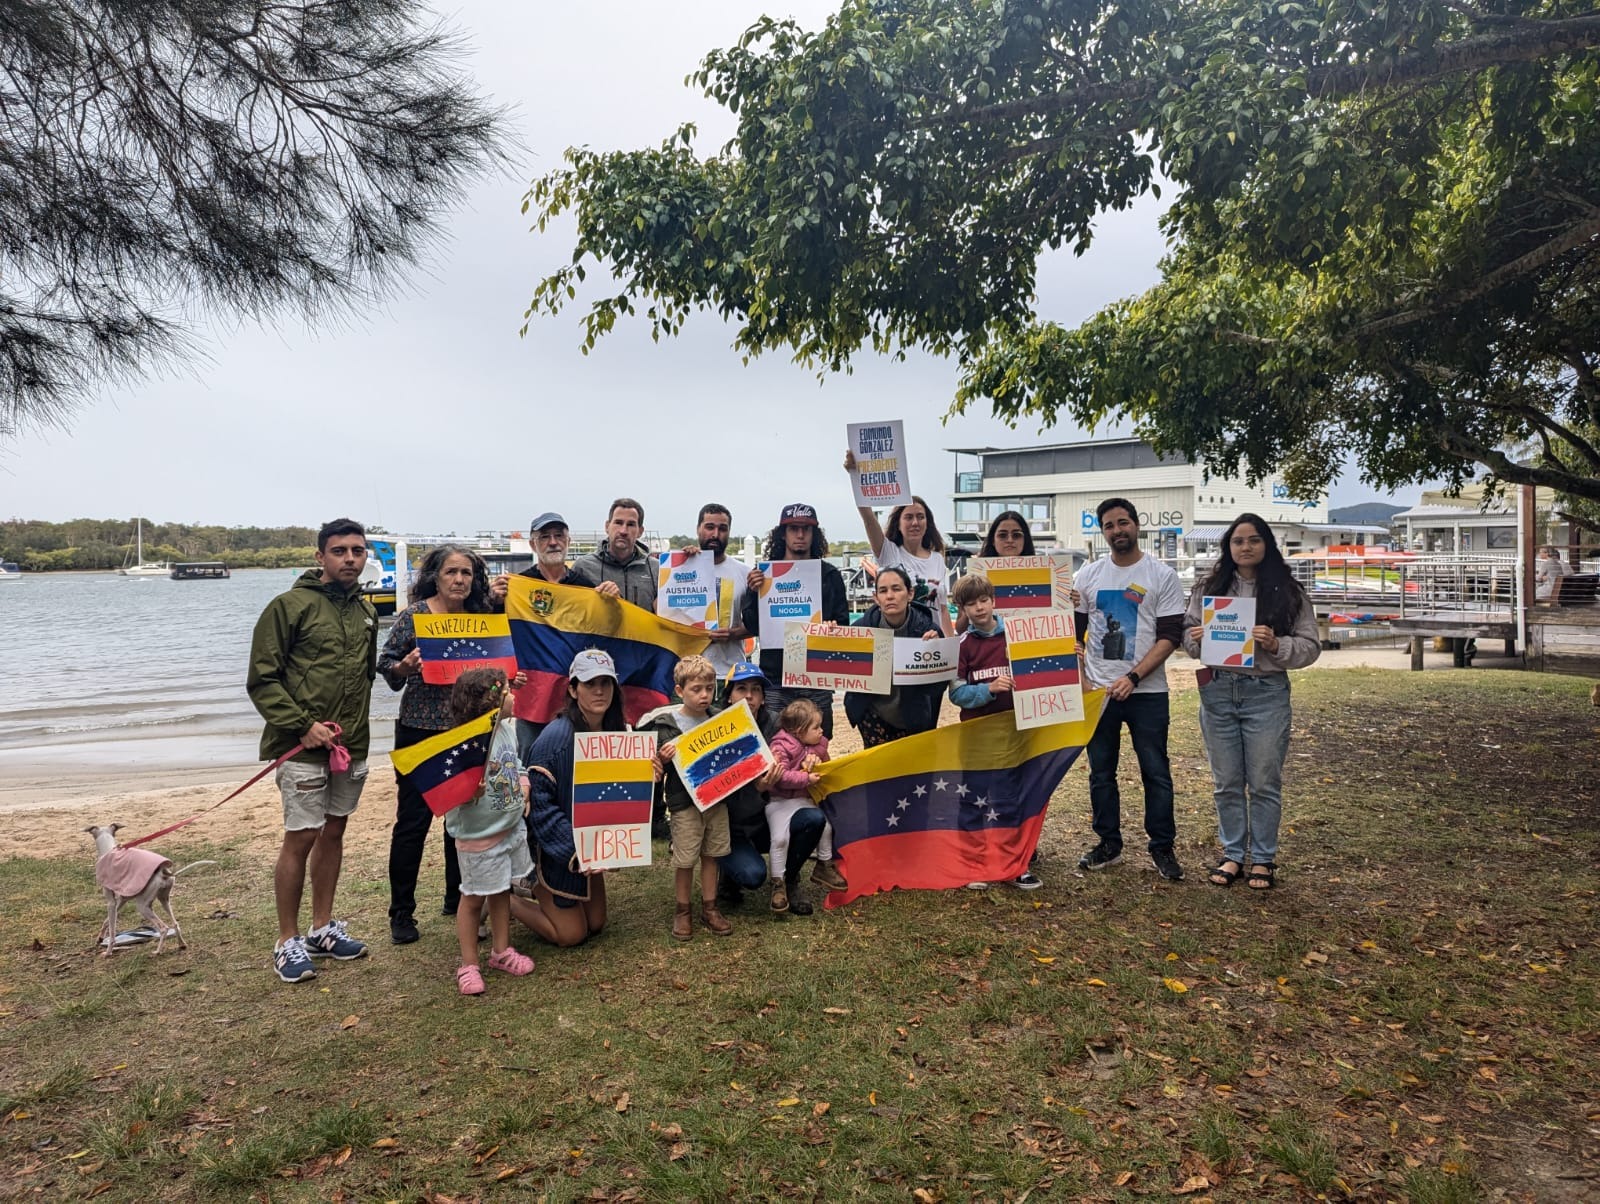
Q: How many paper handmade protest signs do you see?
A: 6